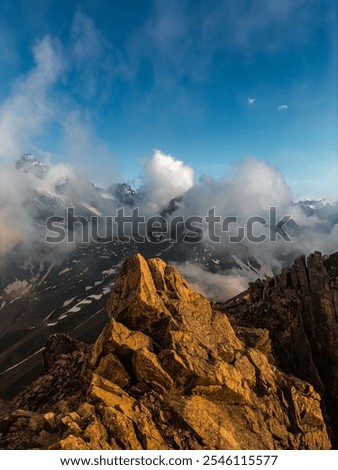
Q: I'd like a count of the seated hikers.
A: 0